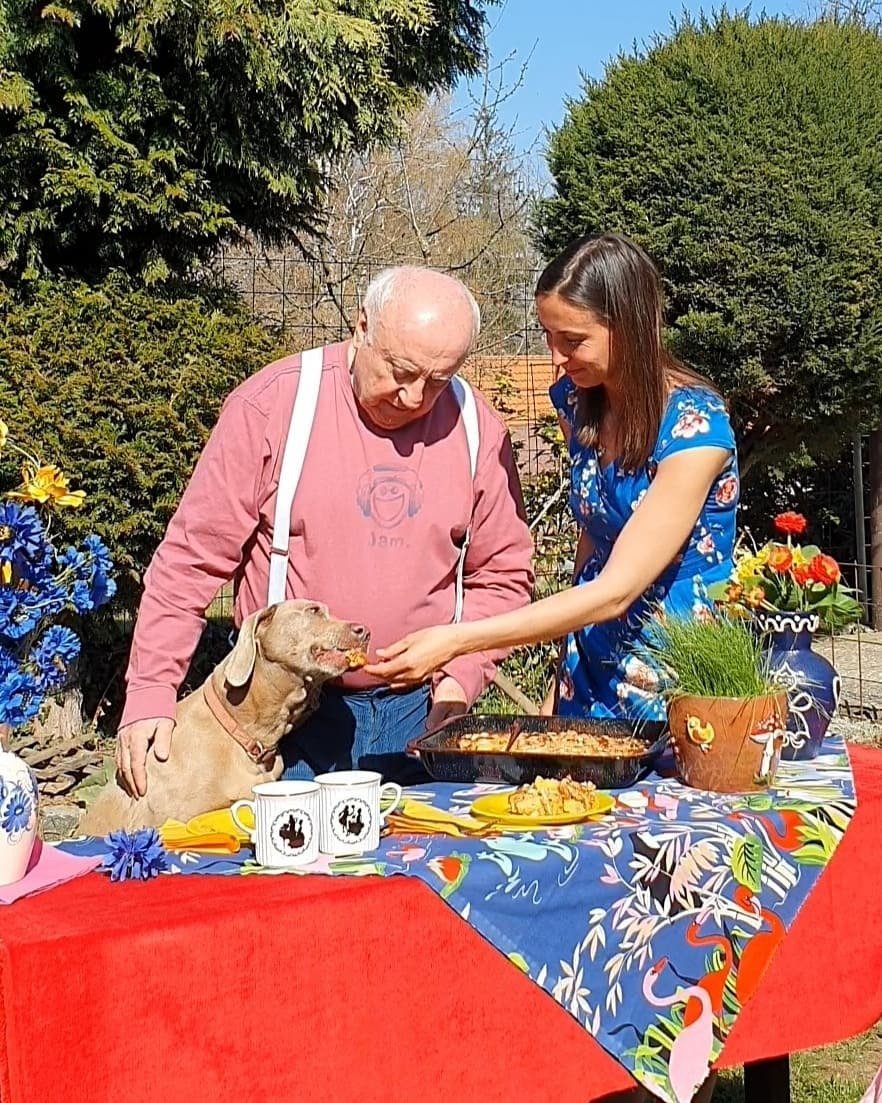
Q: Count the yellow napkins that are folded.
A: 2